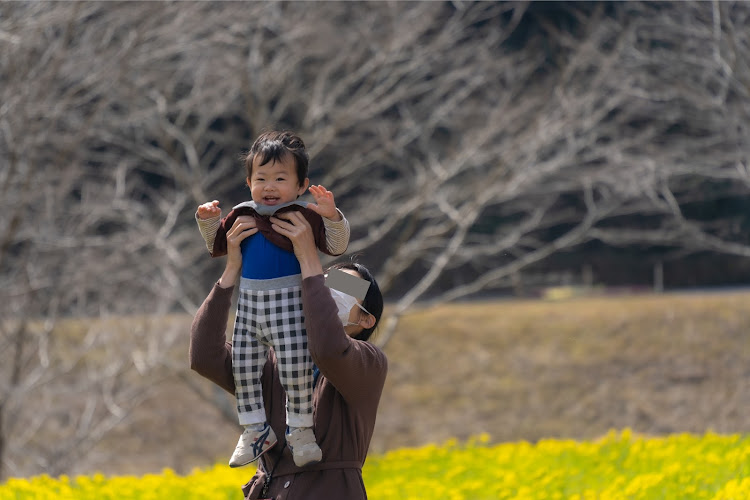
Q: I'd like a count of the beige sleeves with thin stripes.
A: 2